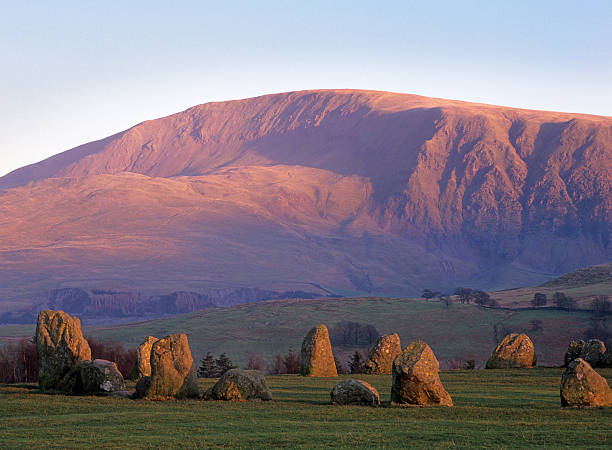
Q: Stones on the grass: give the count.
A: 13